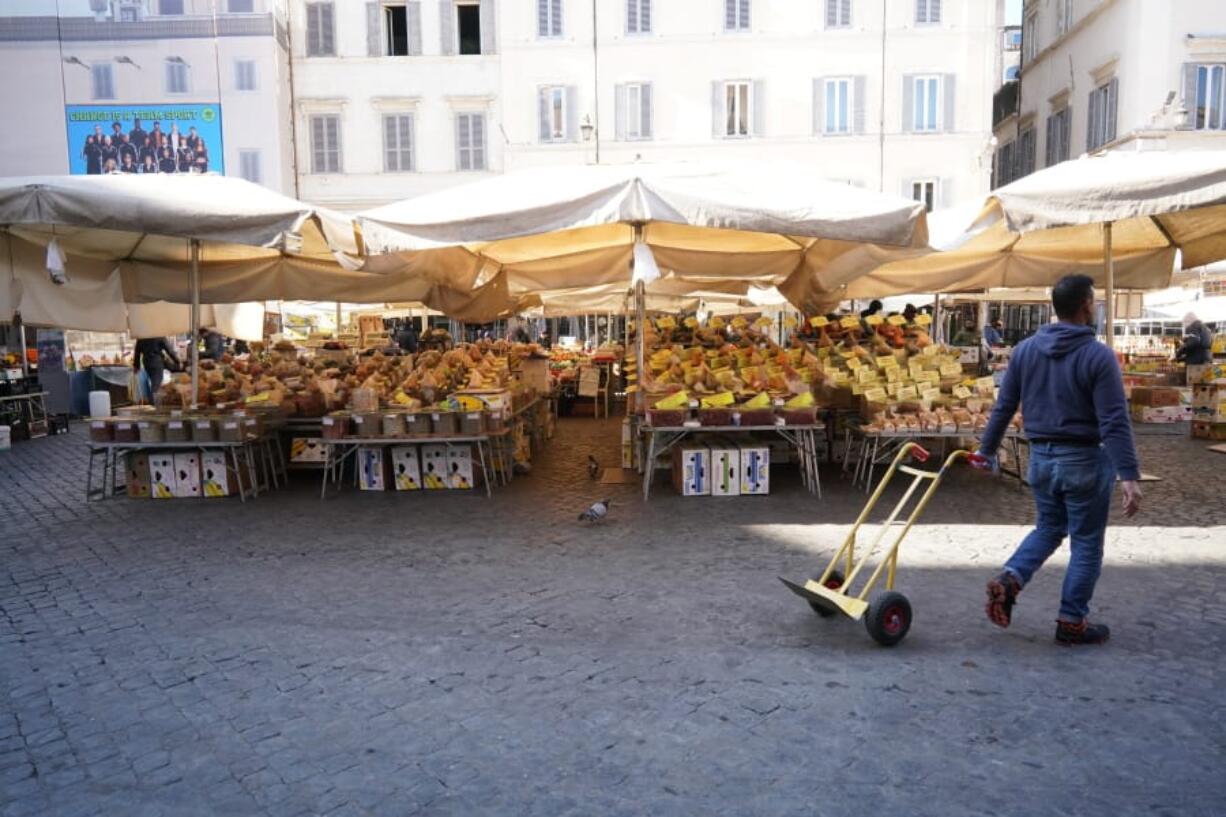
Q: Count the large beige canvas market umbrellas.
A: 3